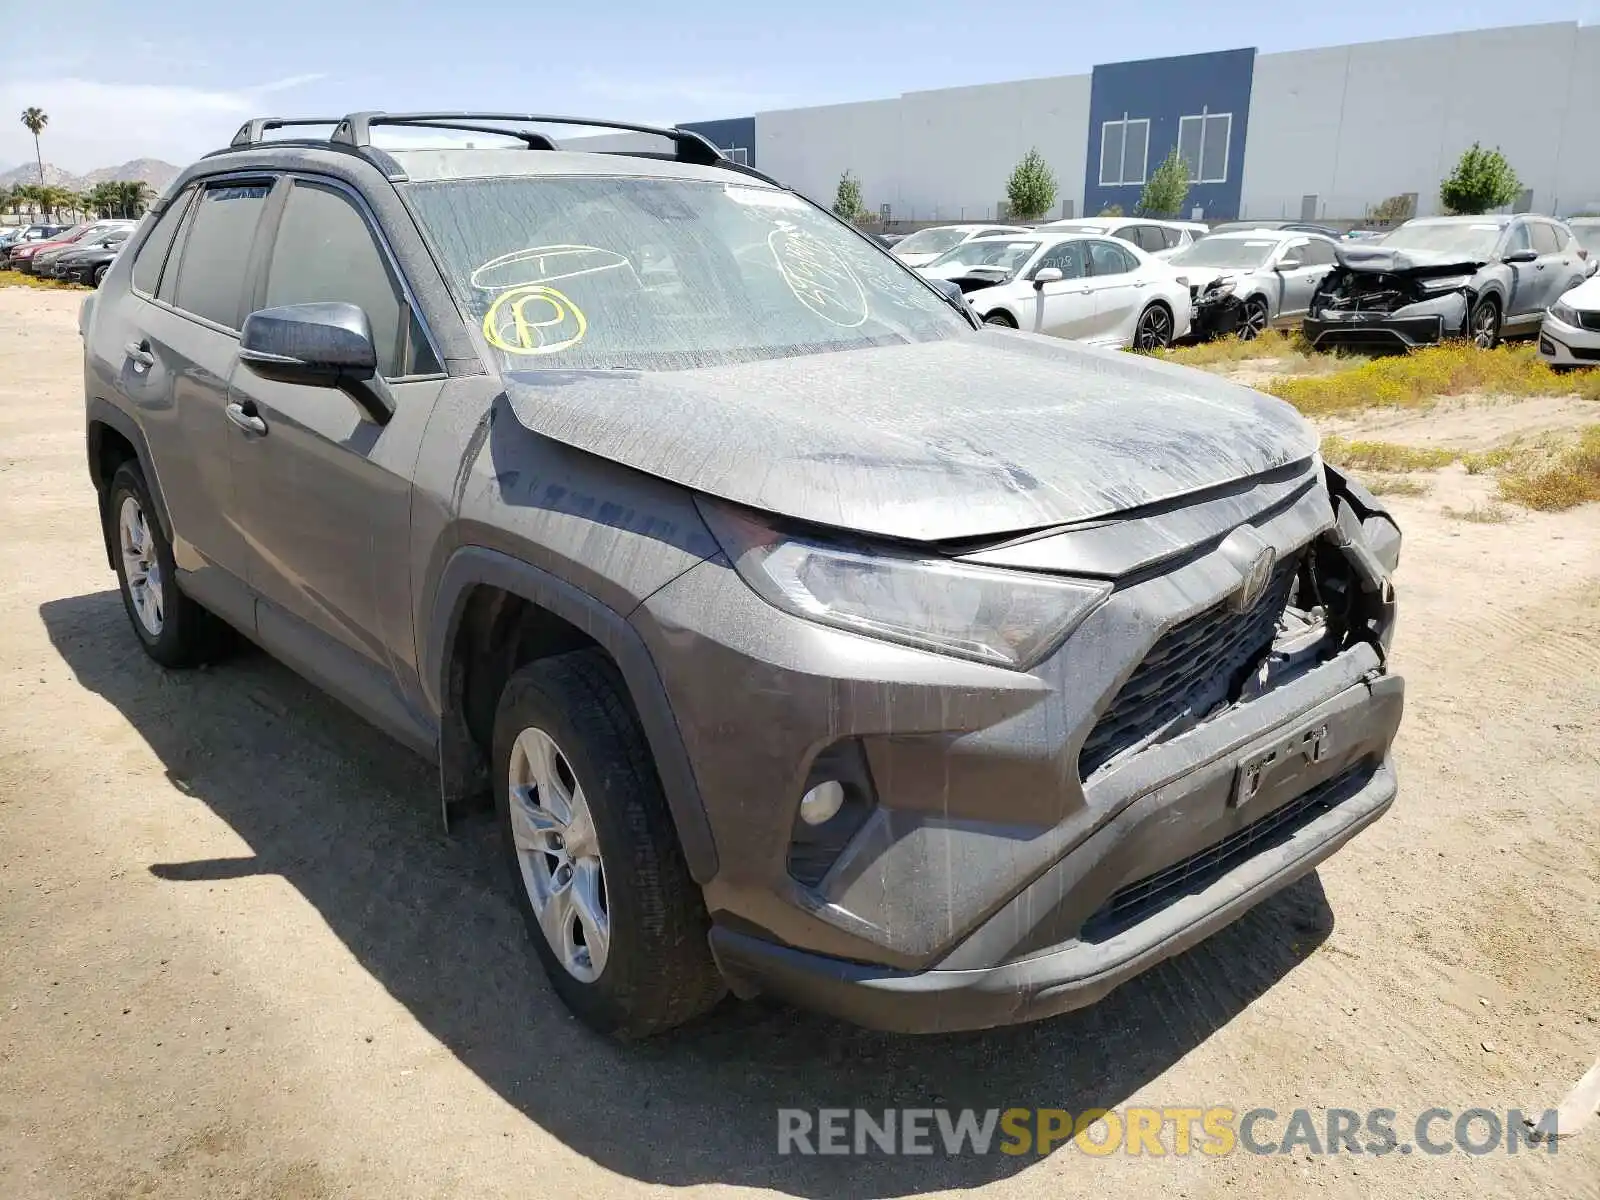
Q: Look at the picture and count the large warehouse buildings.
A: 1